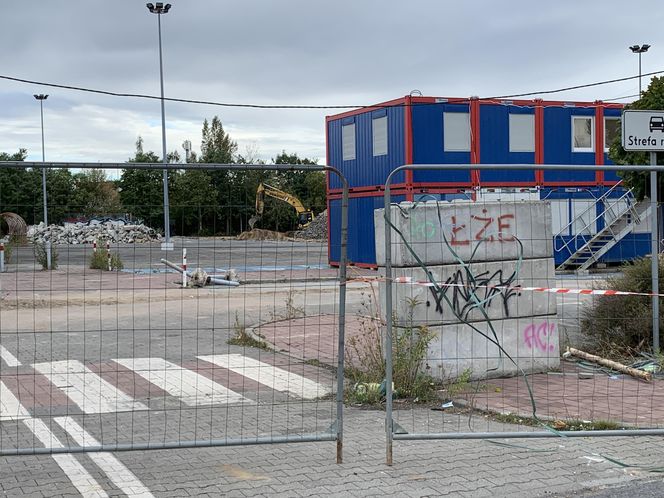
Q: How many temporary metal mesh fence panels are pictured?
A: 2